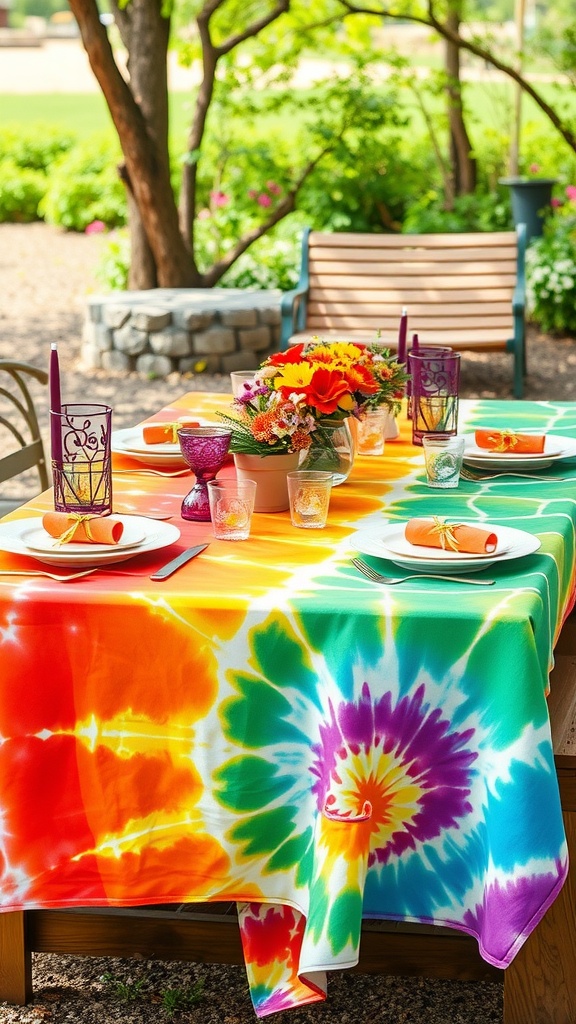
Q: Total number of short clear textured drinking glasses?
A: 4